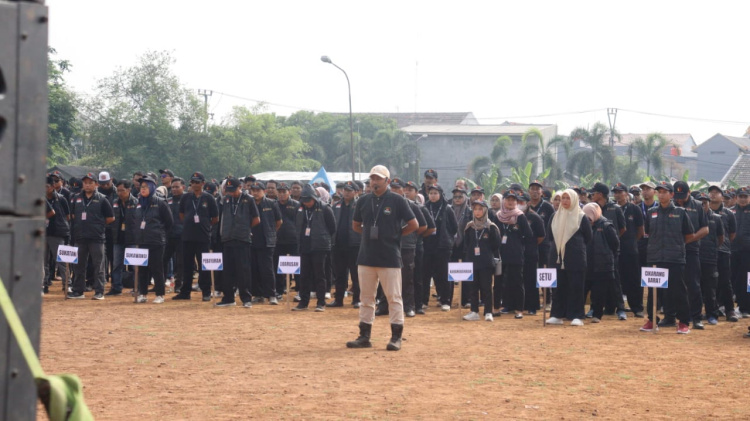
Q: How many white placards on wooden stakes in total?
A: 7